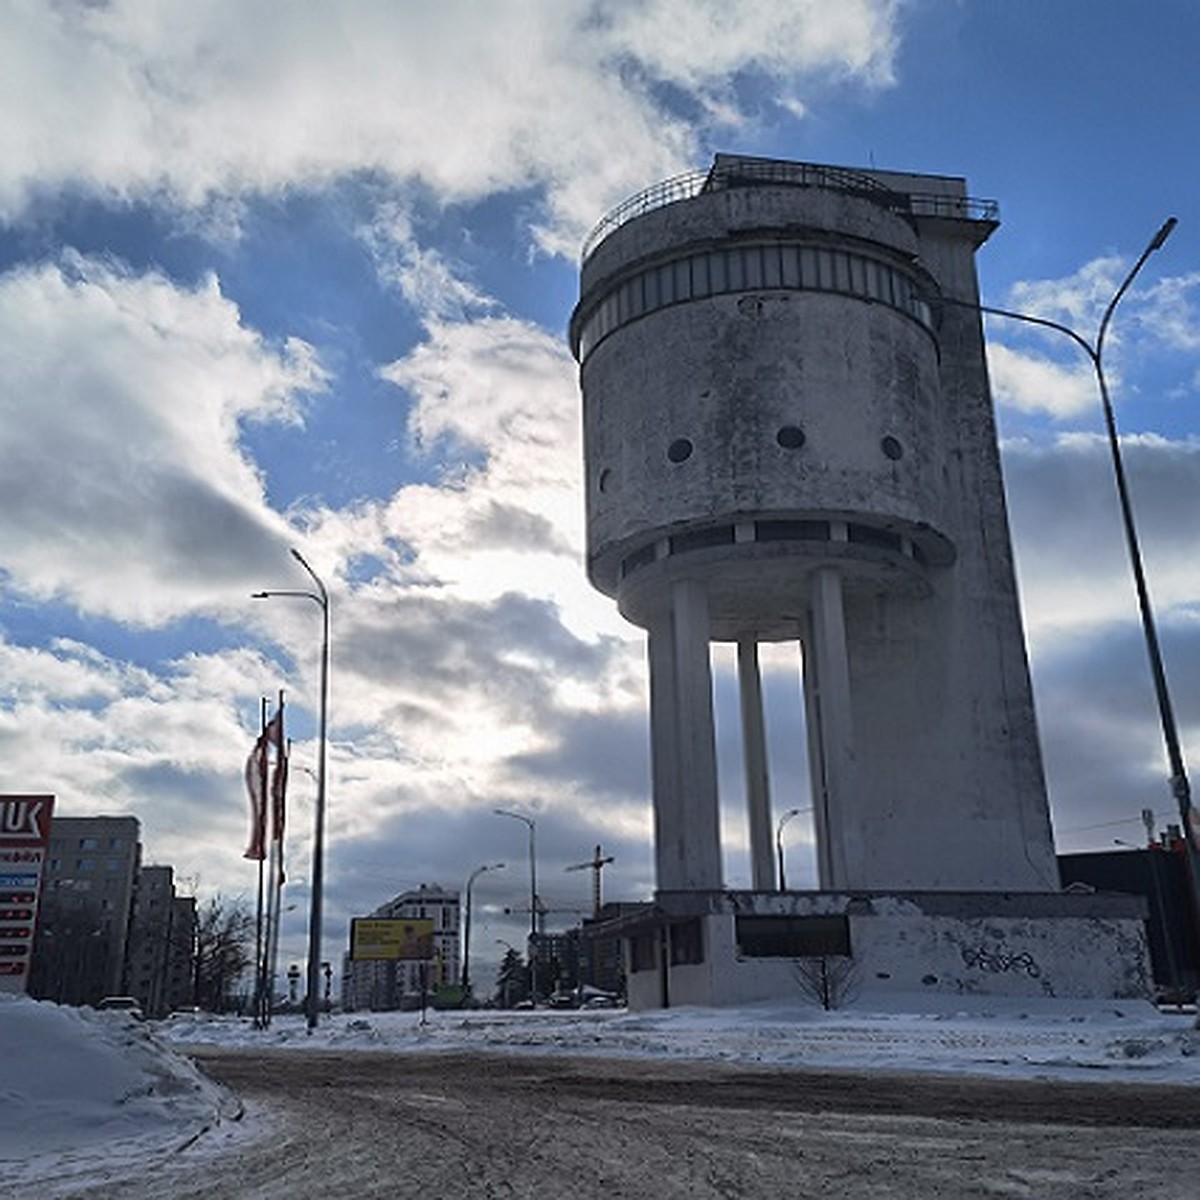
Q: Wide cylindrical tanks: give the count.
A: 1